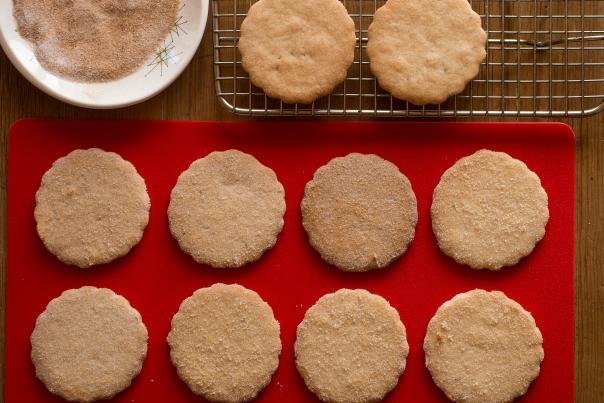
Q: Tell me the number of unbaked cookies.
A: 8